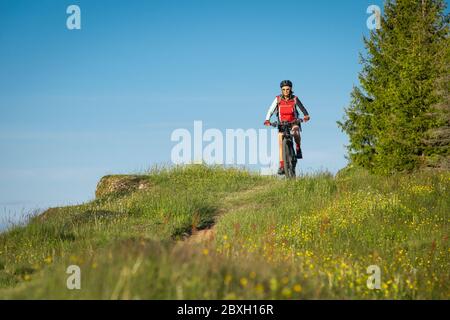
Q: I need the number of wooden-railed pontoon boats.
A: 0